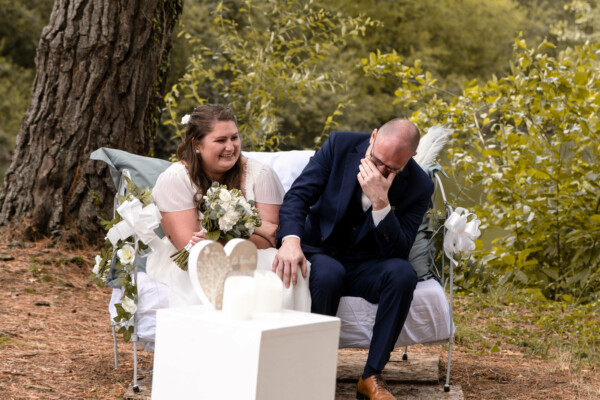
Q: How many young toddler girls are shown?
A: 0